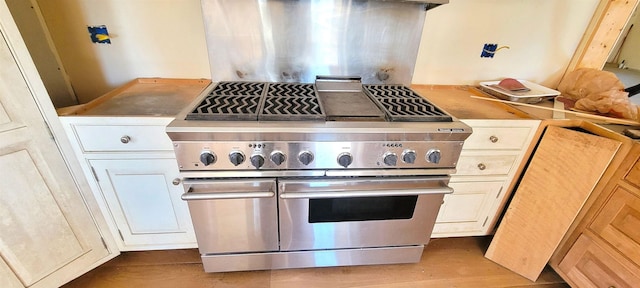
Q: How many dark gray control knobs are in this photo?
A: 9